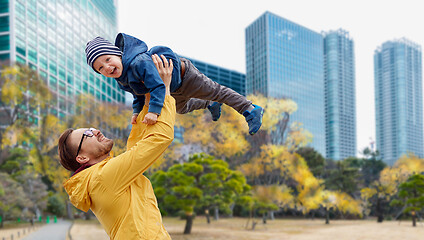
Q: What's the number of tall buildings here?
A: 5